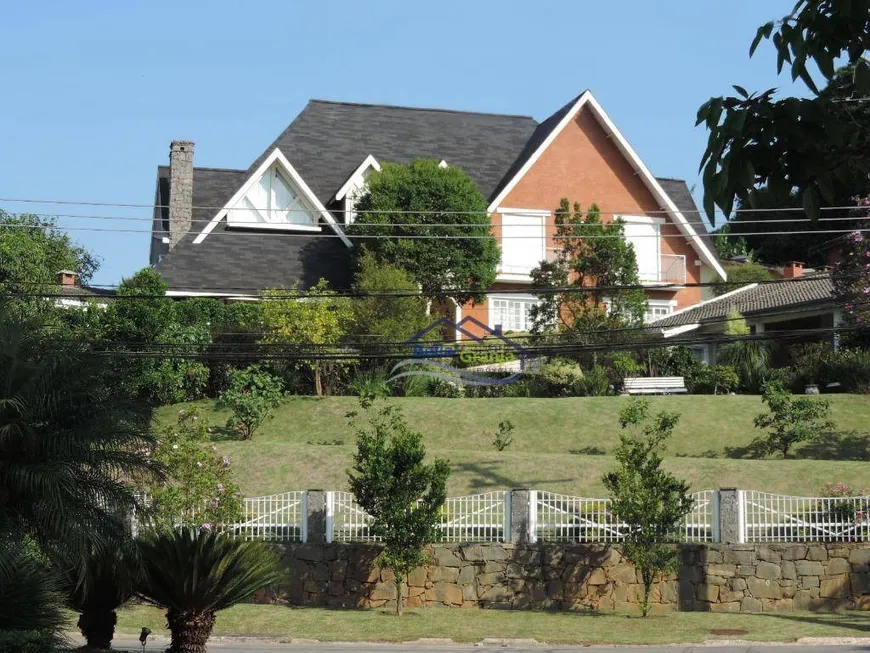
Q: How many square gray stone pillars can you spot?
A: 3